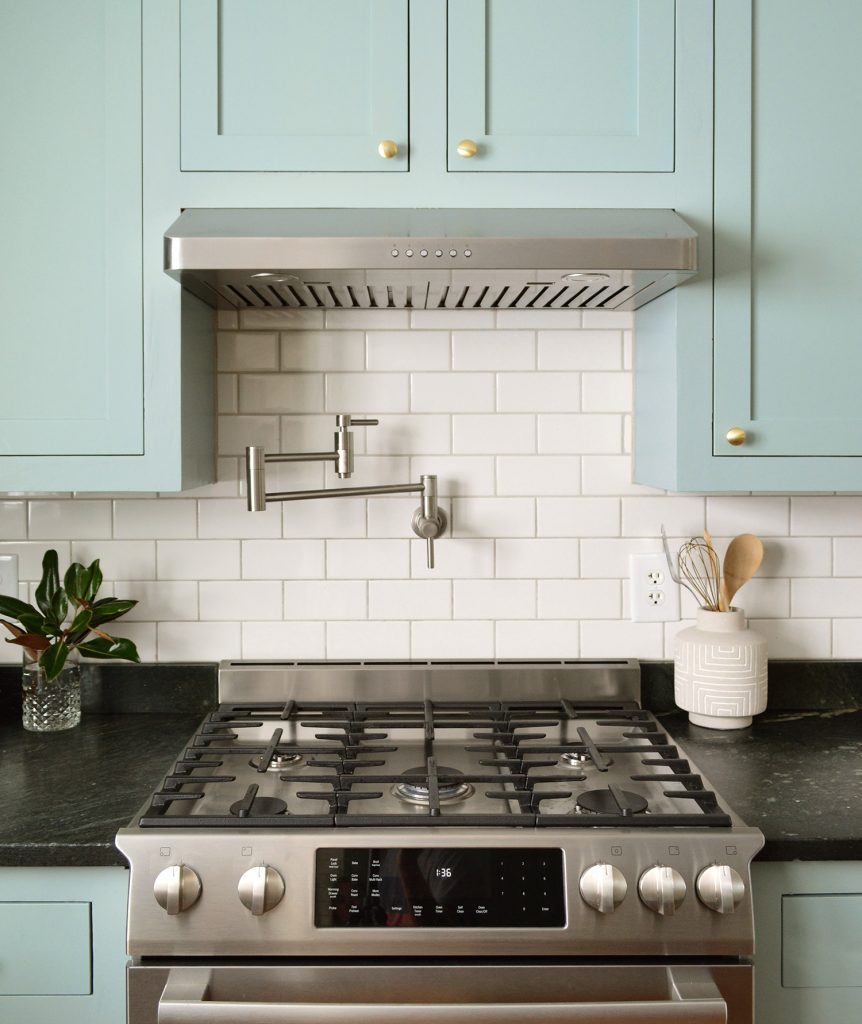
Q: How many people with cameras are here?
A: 0